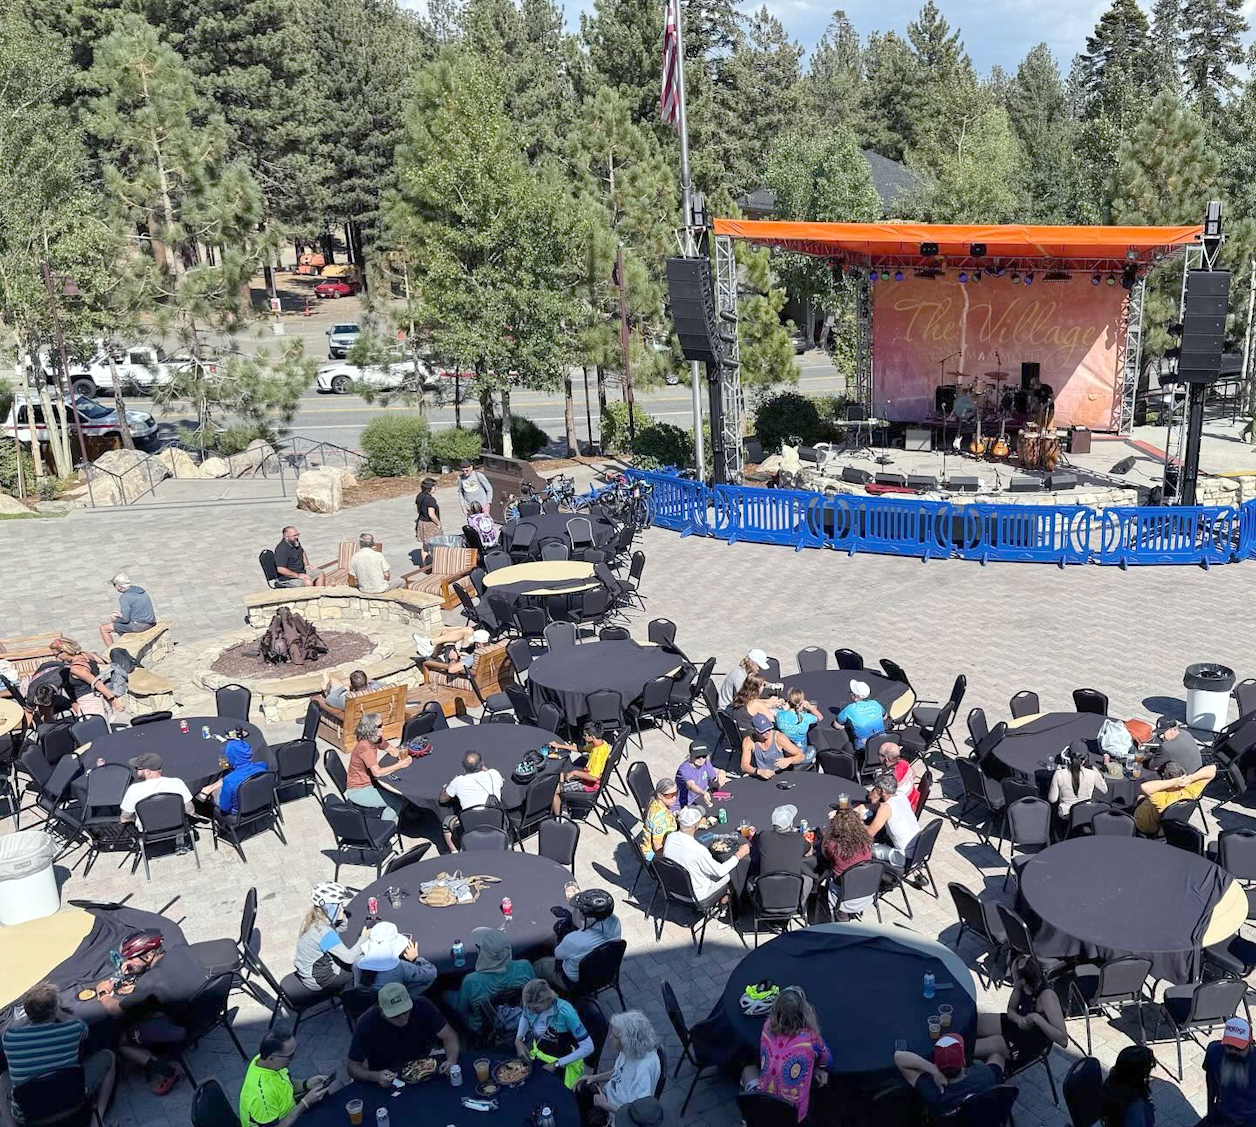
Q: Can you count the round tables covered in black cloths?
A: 13